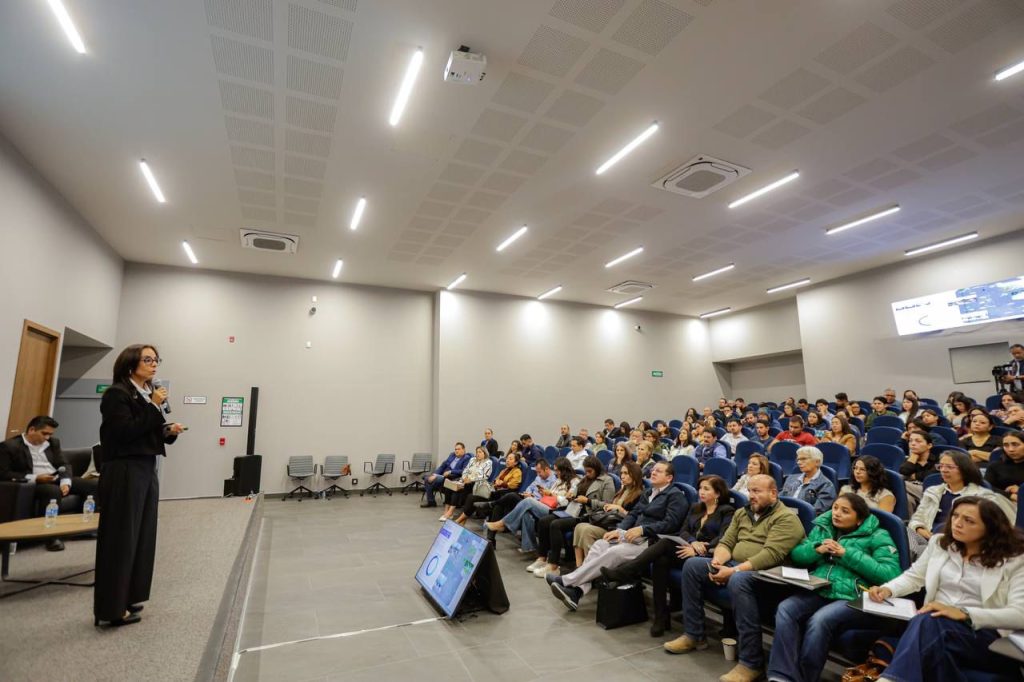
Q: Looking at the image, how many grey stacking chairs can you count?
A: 4